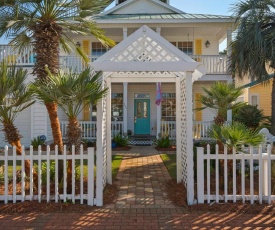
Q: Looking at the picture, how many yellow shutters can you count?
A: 4